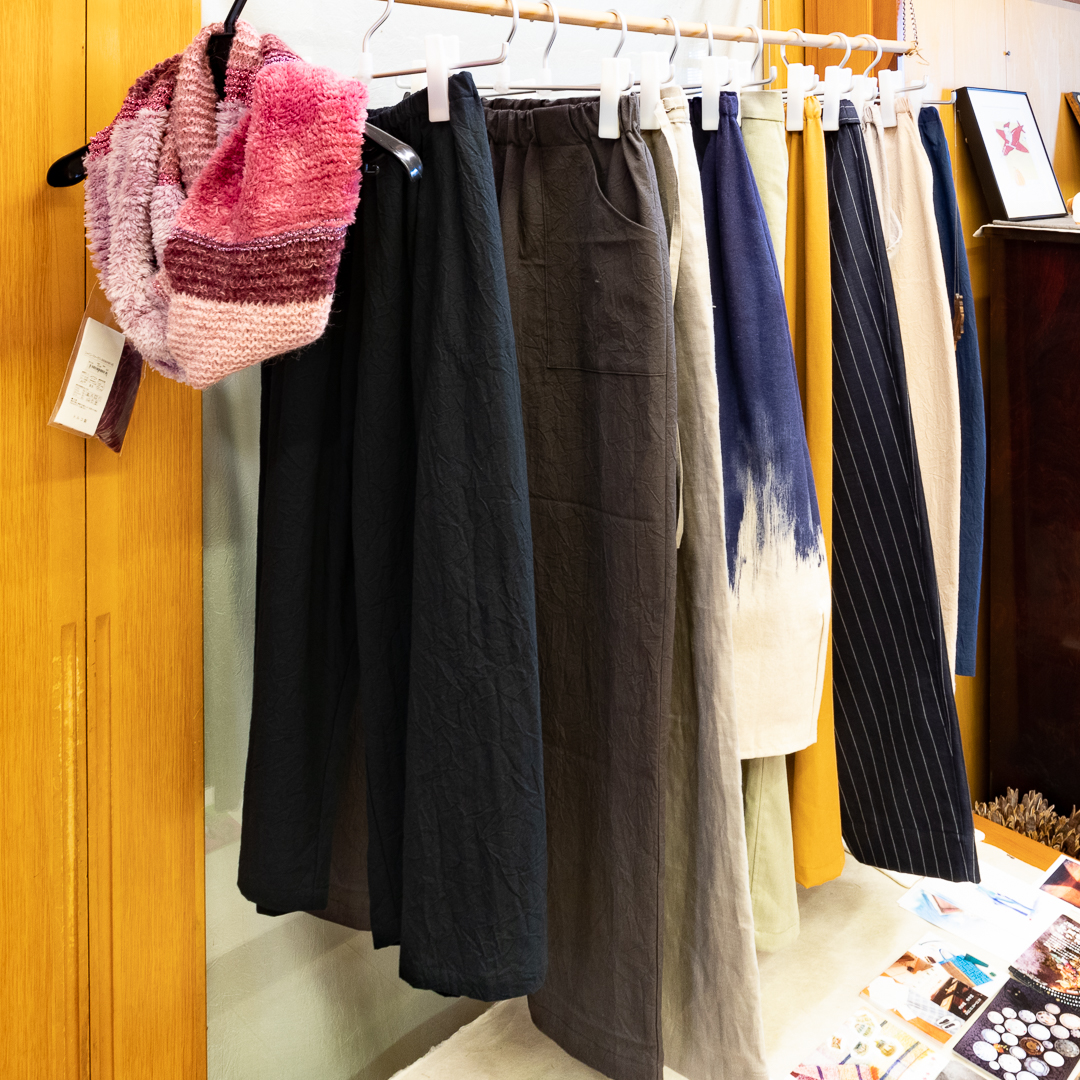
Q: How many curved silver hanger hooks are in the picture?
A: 10